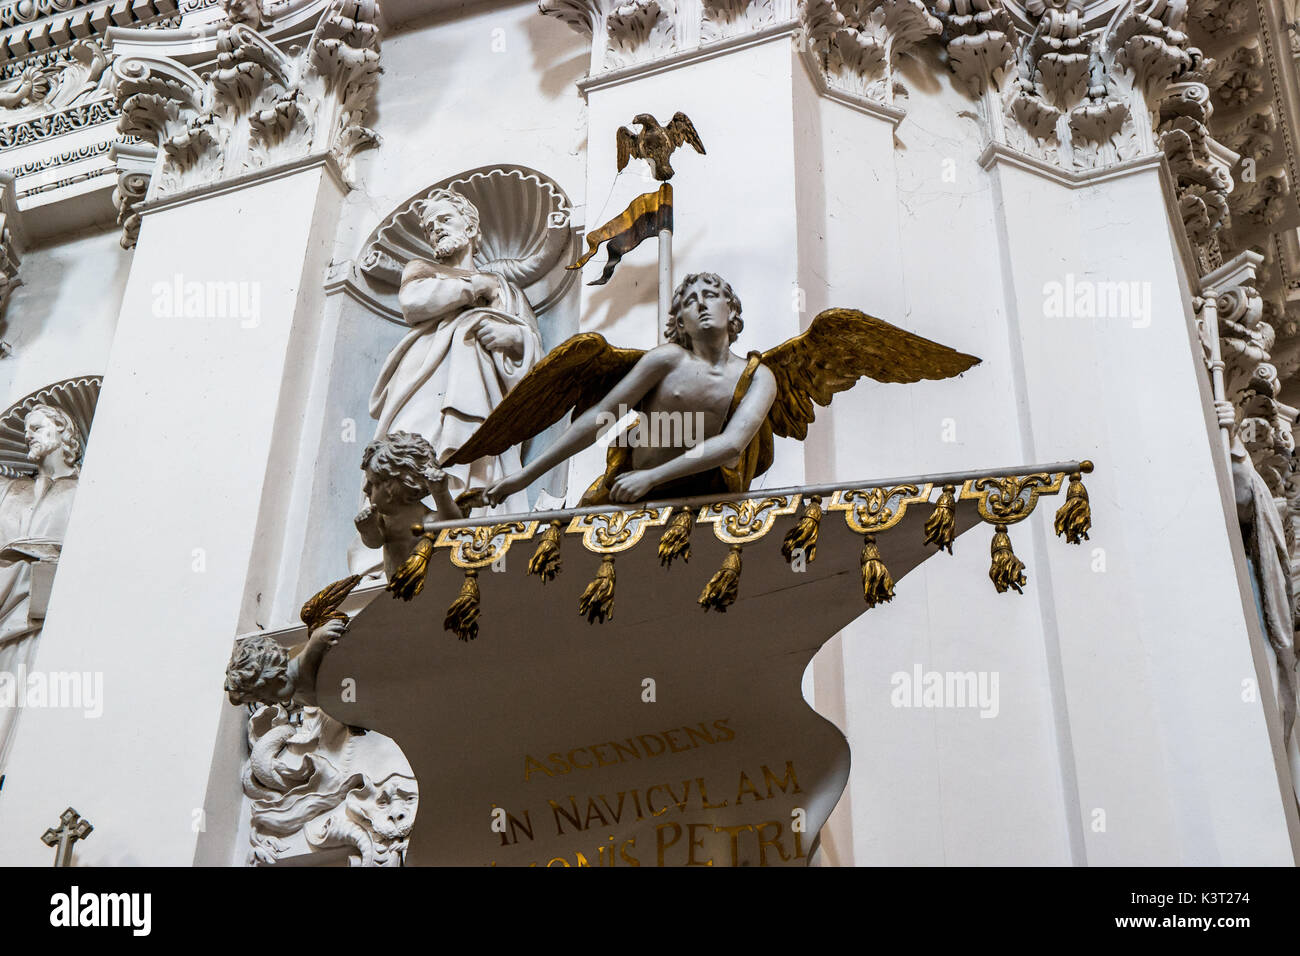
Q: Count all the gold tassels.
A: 11